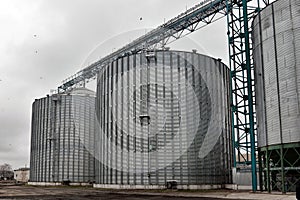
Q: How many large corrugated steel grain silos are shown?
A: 3